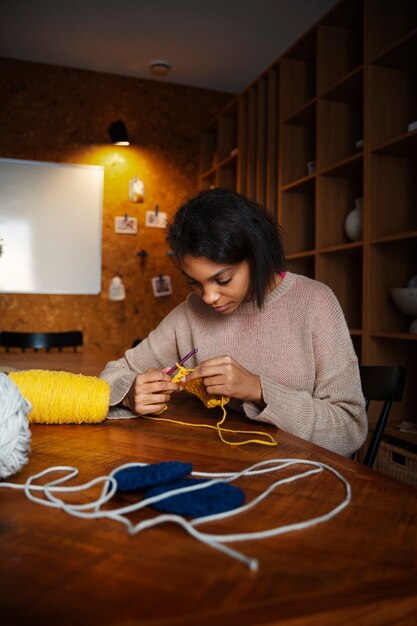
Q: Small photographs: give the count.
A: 4